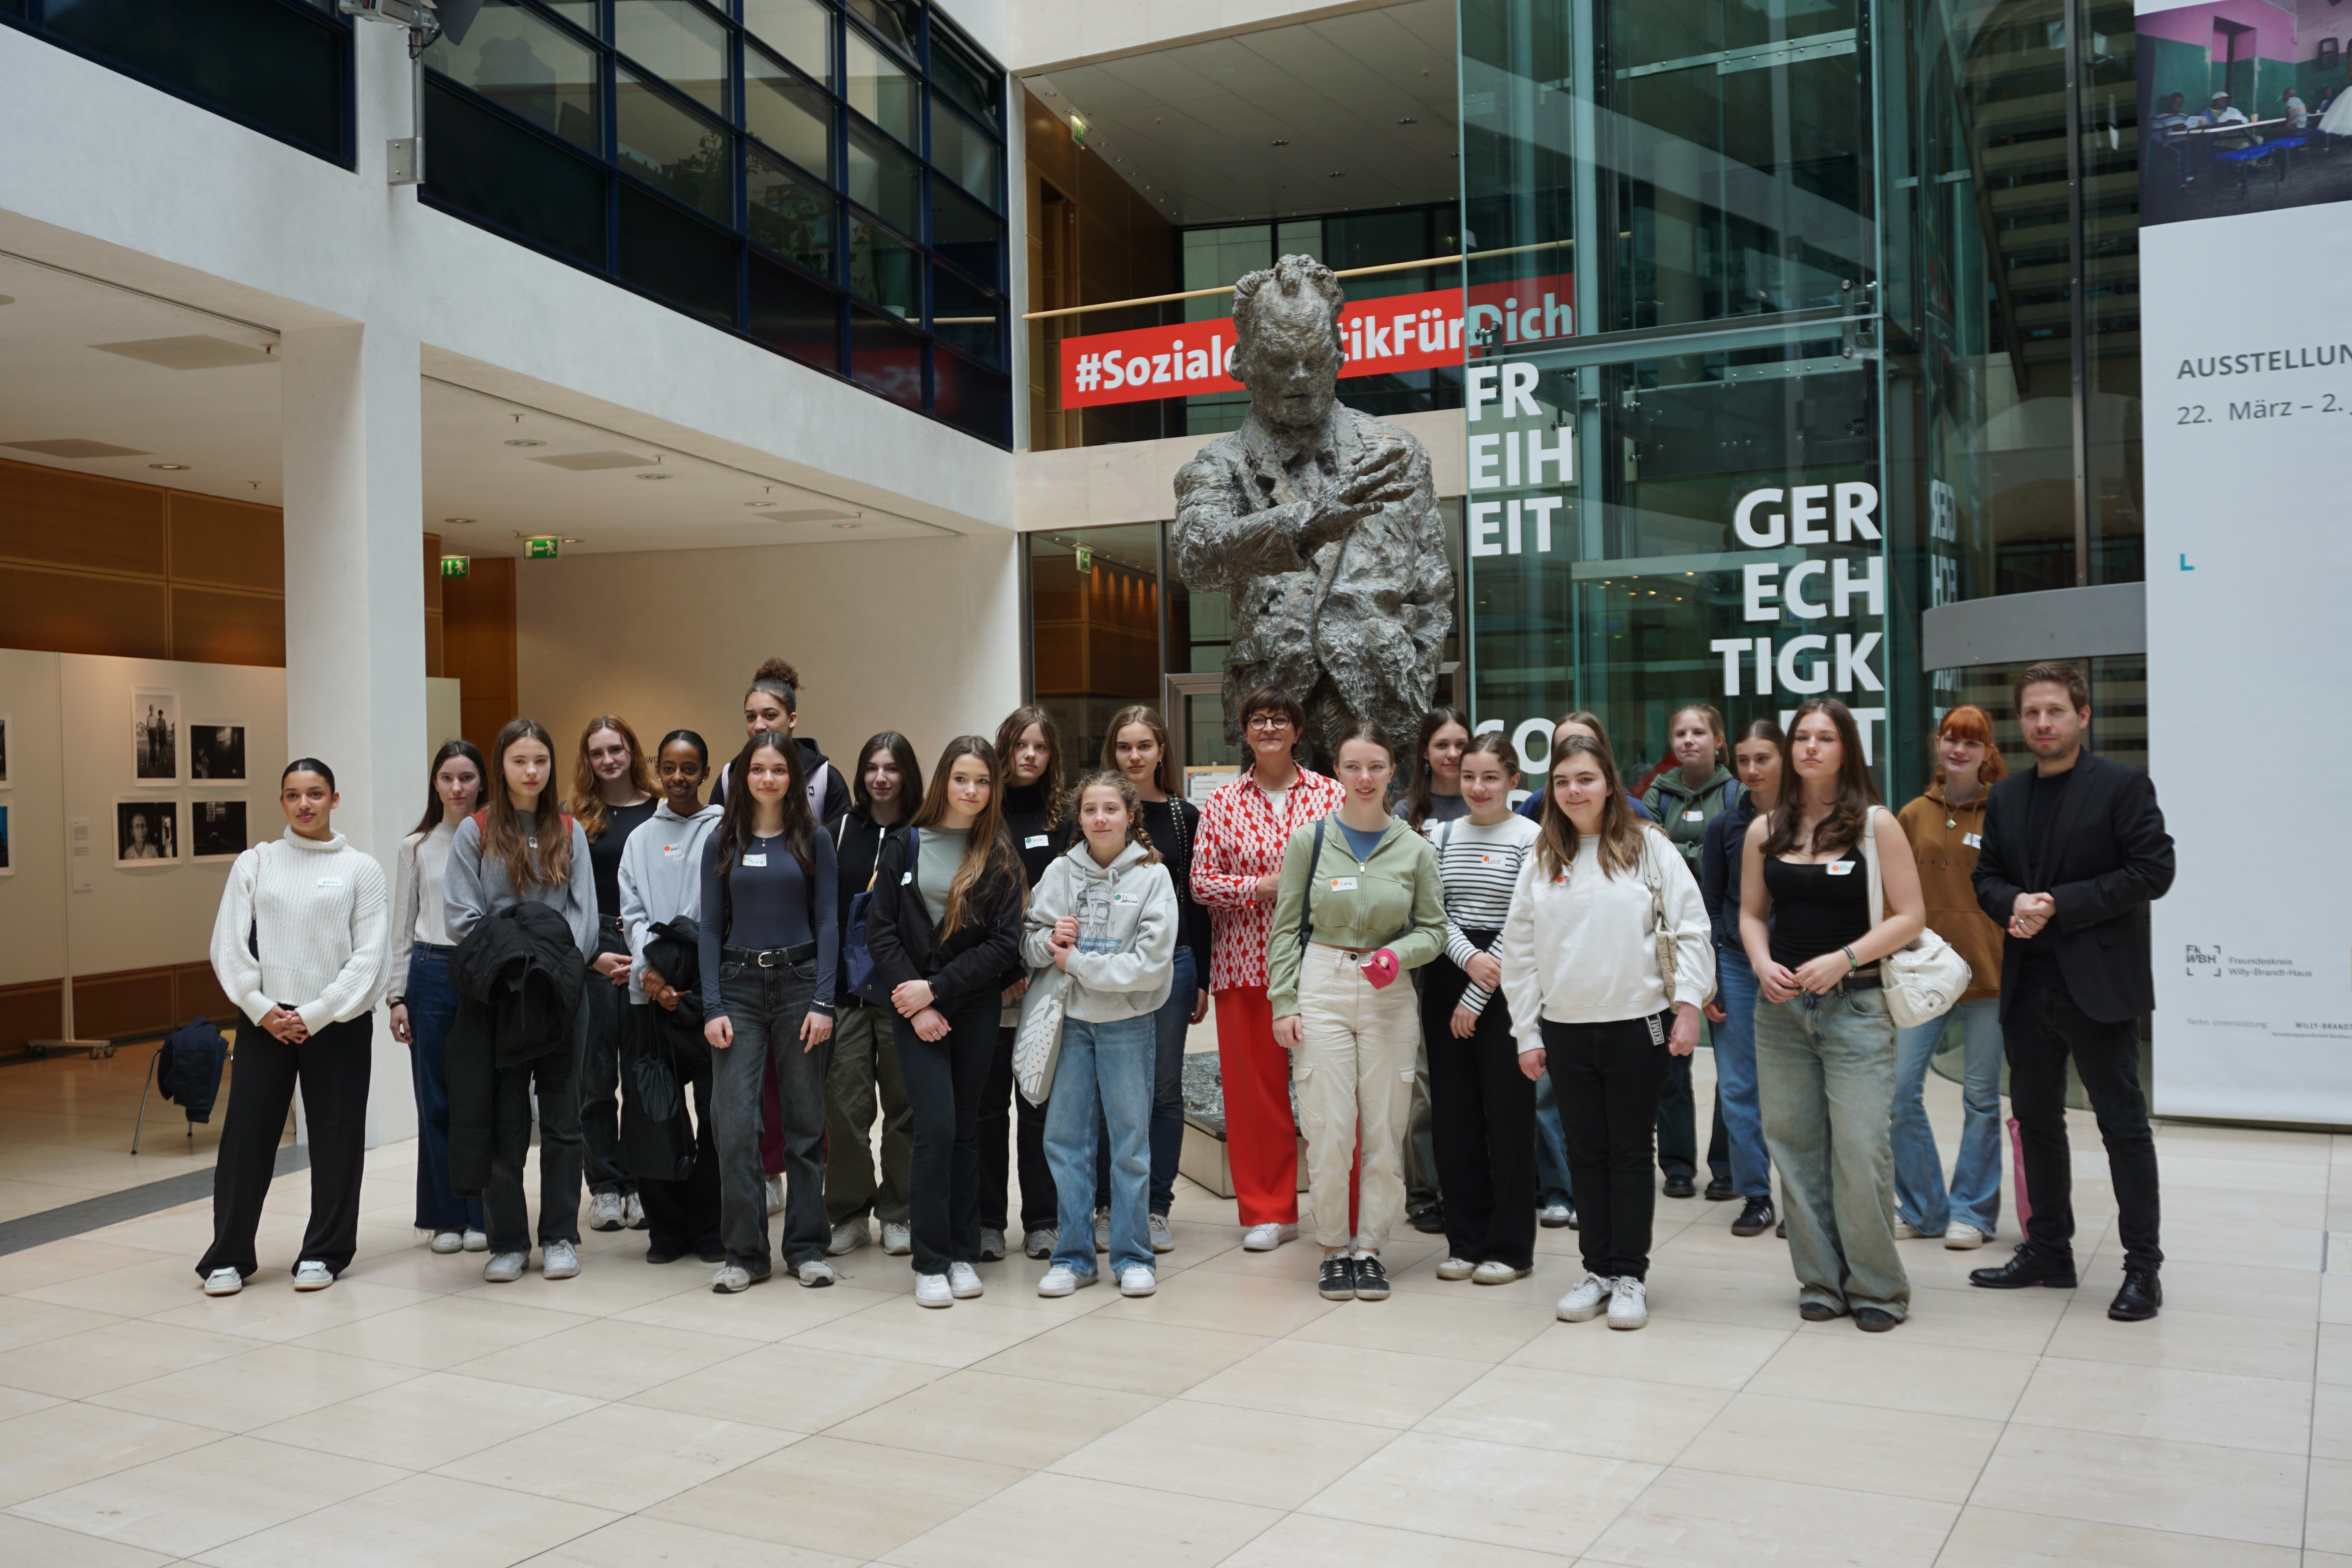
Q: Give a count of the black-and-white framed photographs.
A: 4